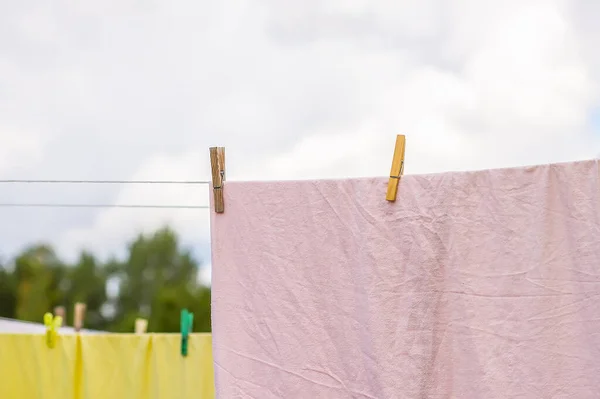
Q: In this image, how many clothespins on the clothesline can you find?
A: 7